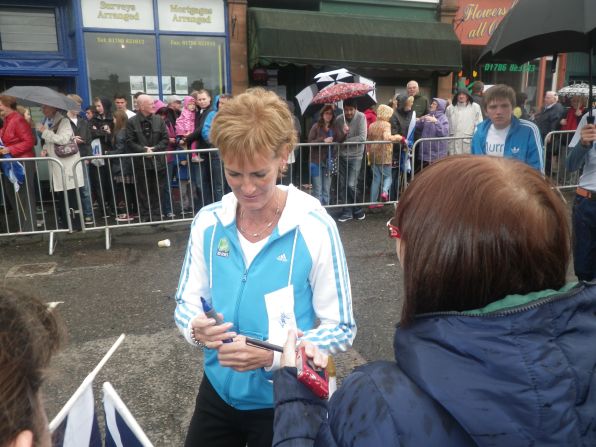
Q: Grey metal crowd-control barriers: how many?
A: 5